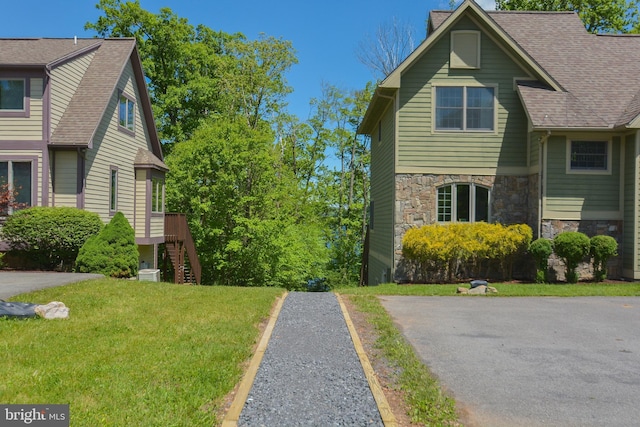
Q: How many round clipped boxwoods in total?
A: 3